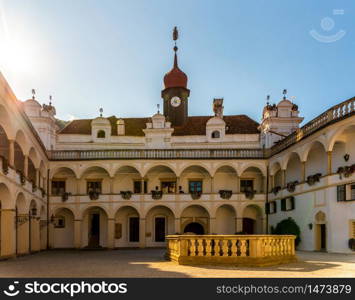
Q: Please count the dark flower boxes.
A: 15